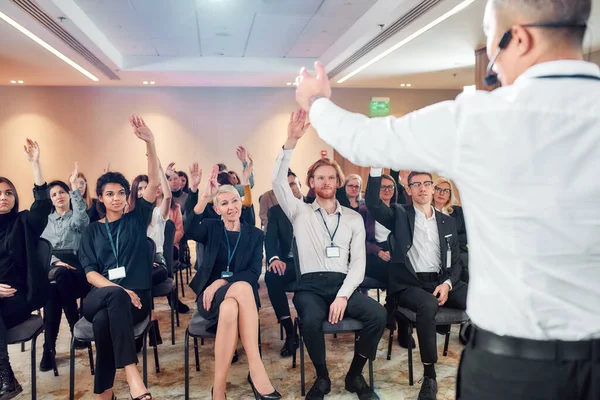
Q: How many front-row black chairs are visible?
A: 5